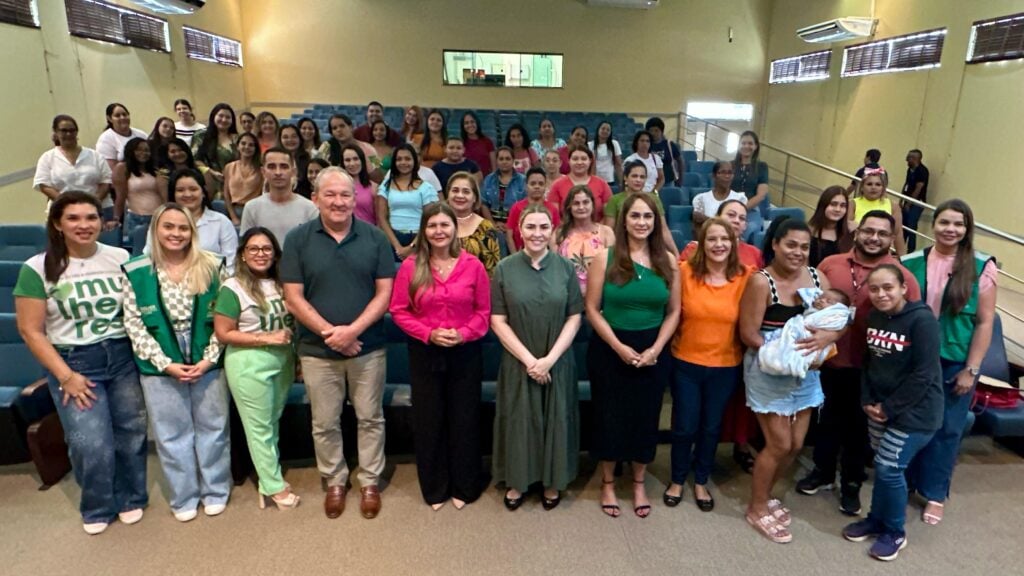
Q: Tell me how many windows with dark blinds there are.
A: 6